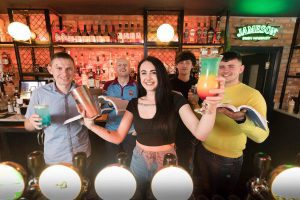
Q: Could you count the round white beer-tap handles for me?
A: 5